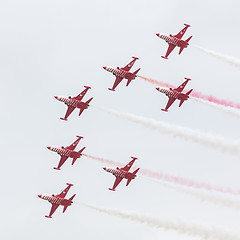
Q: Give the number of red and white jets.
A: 7